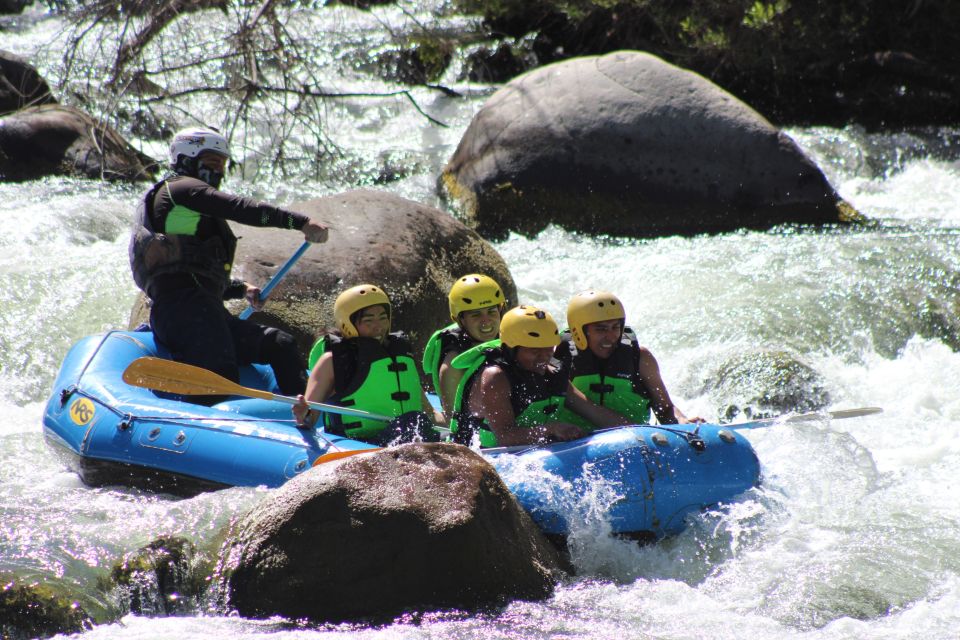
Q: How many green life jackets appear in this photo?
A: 4